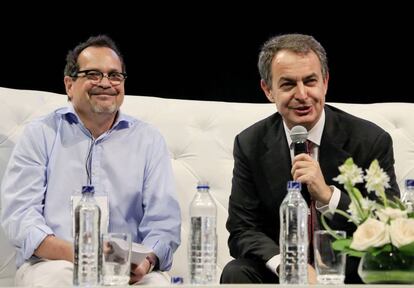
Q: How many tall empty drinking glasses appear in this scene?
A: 2